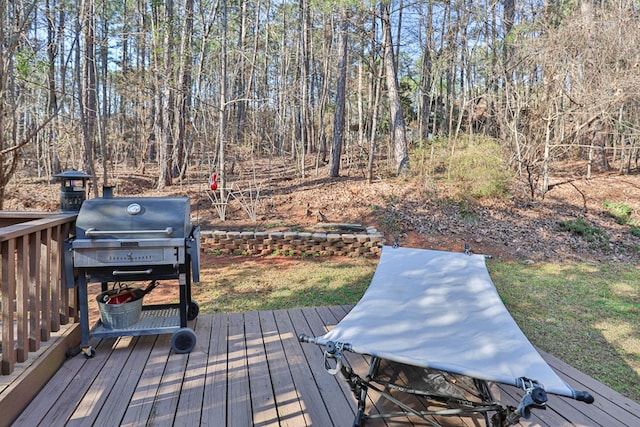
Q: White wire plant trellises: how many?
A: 2